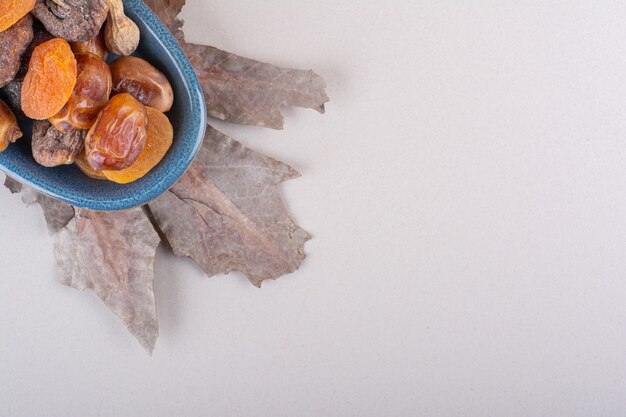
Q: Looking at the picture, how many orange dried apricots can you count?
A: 3